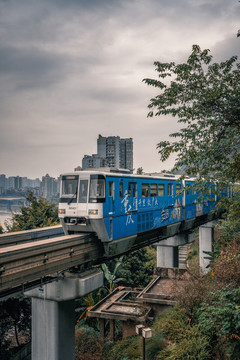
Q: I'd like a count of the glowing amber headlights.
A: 2